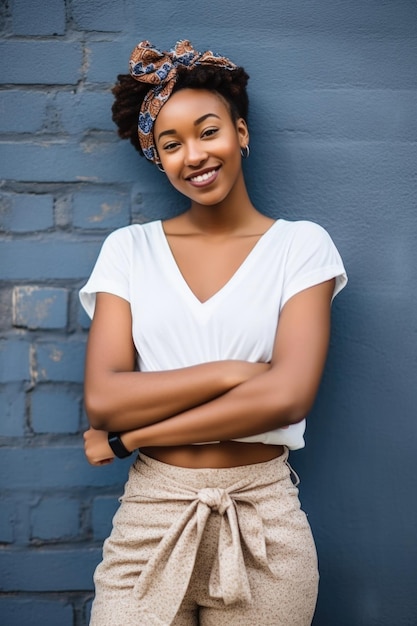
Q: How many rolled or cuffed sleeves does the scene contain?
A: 2